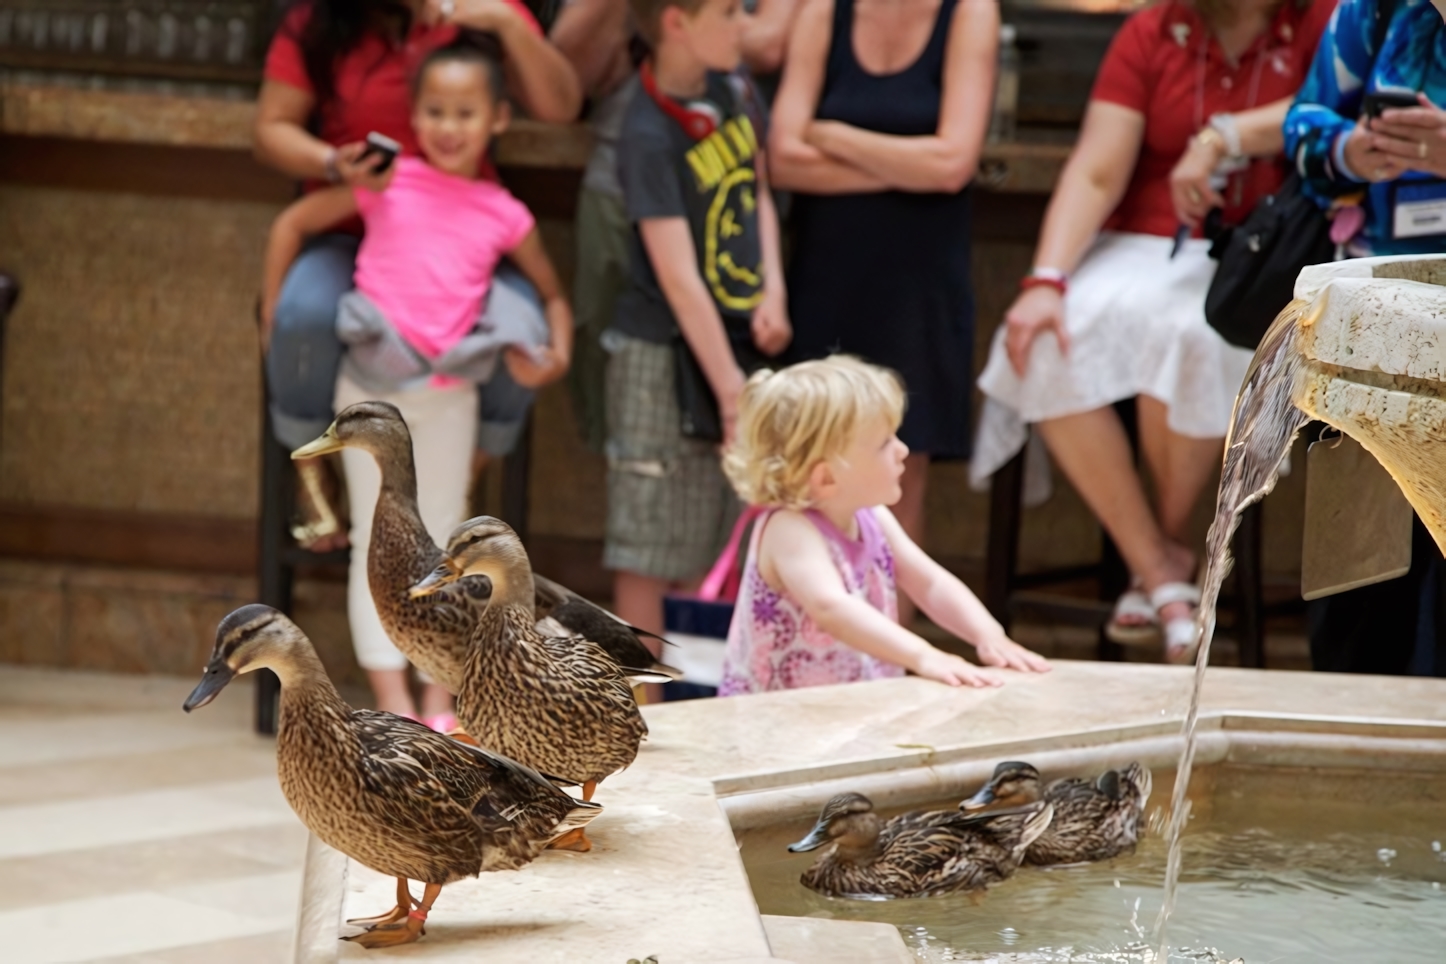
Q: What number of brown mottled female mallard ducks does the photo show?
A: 5